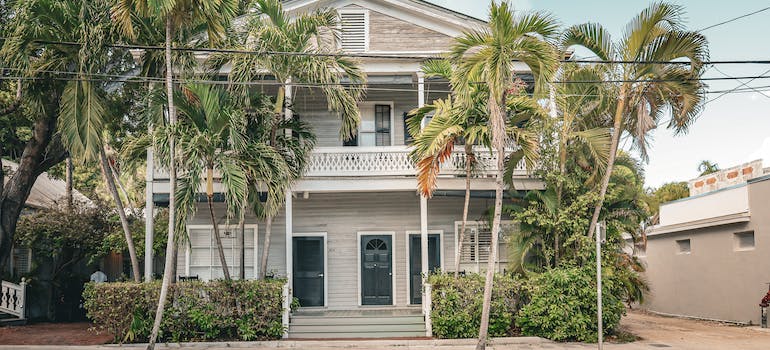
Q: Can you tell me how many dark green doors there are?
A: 3